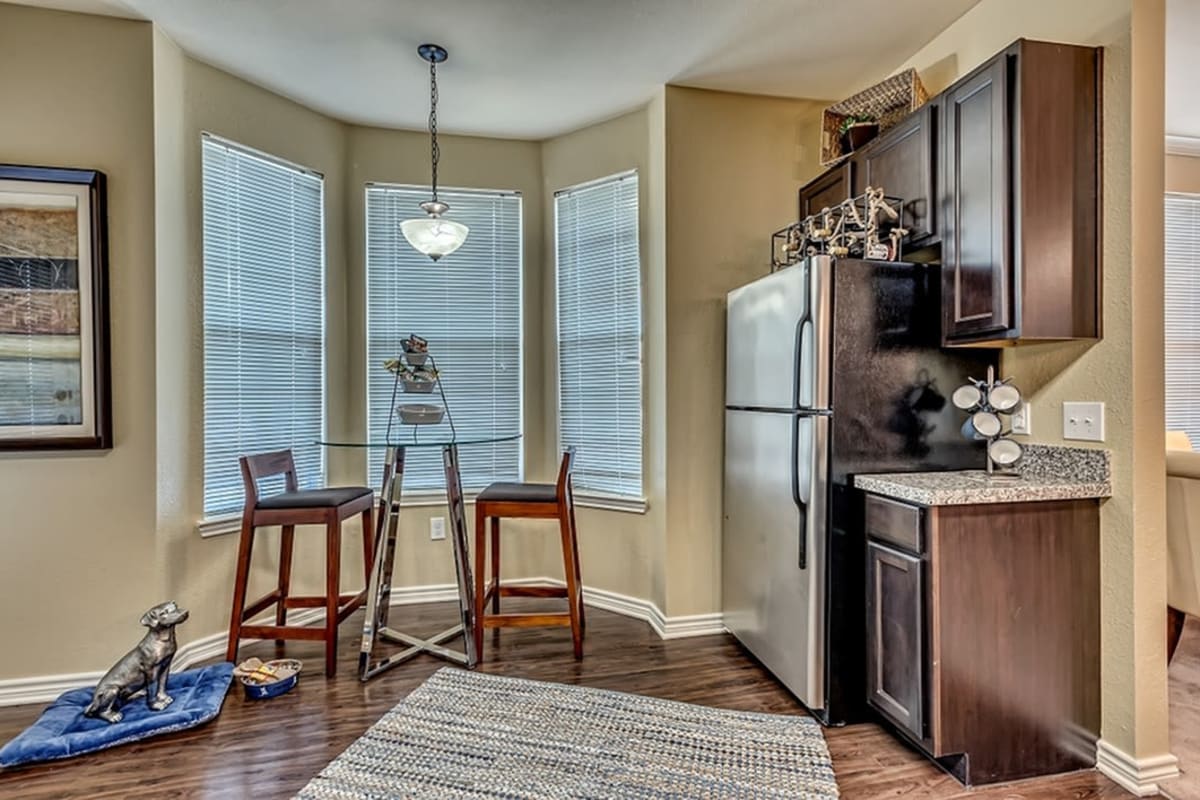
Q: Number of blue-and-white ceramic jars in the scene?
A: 0